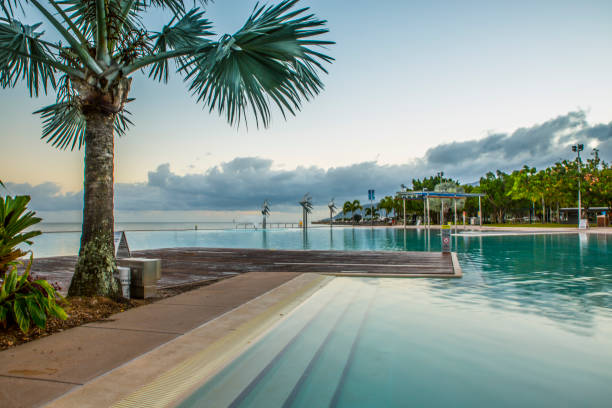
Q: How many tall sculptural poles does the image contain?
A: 3